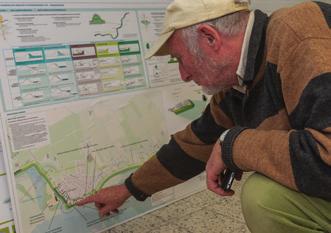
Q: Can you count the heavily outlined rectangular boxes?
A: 5